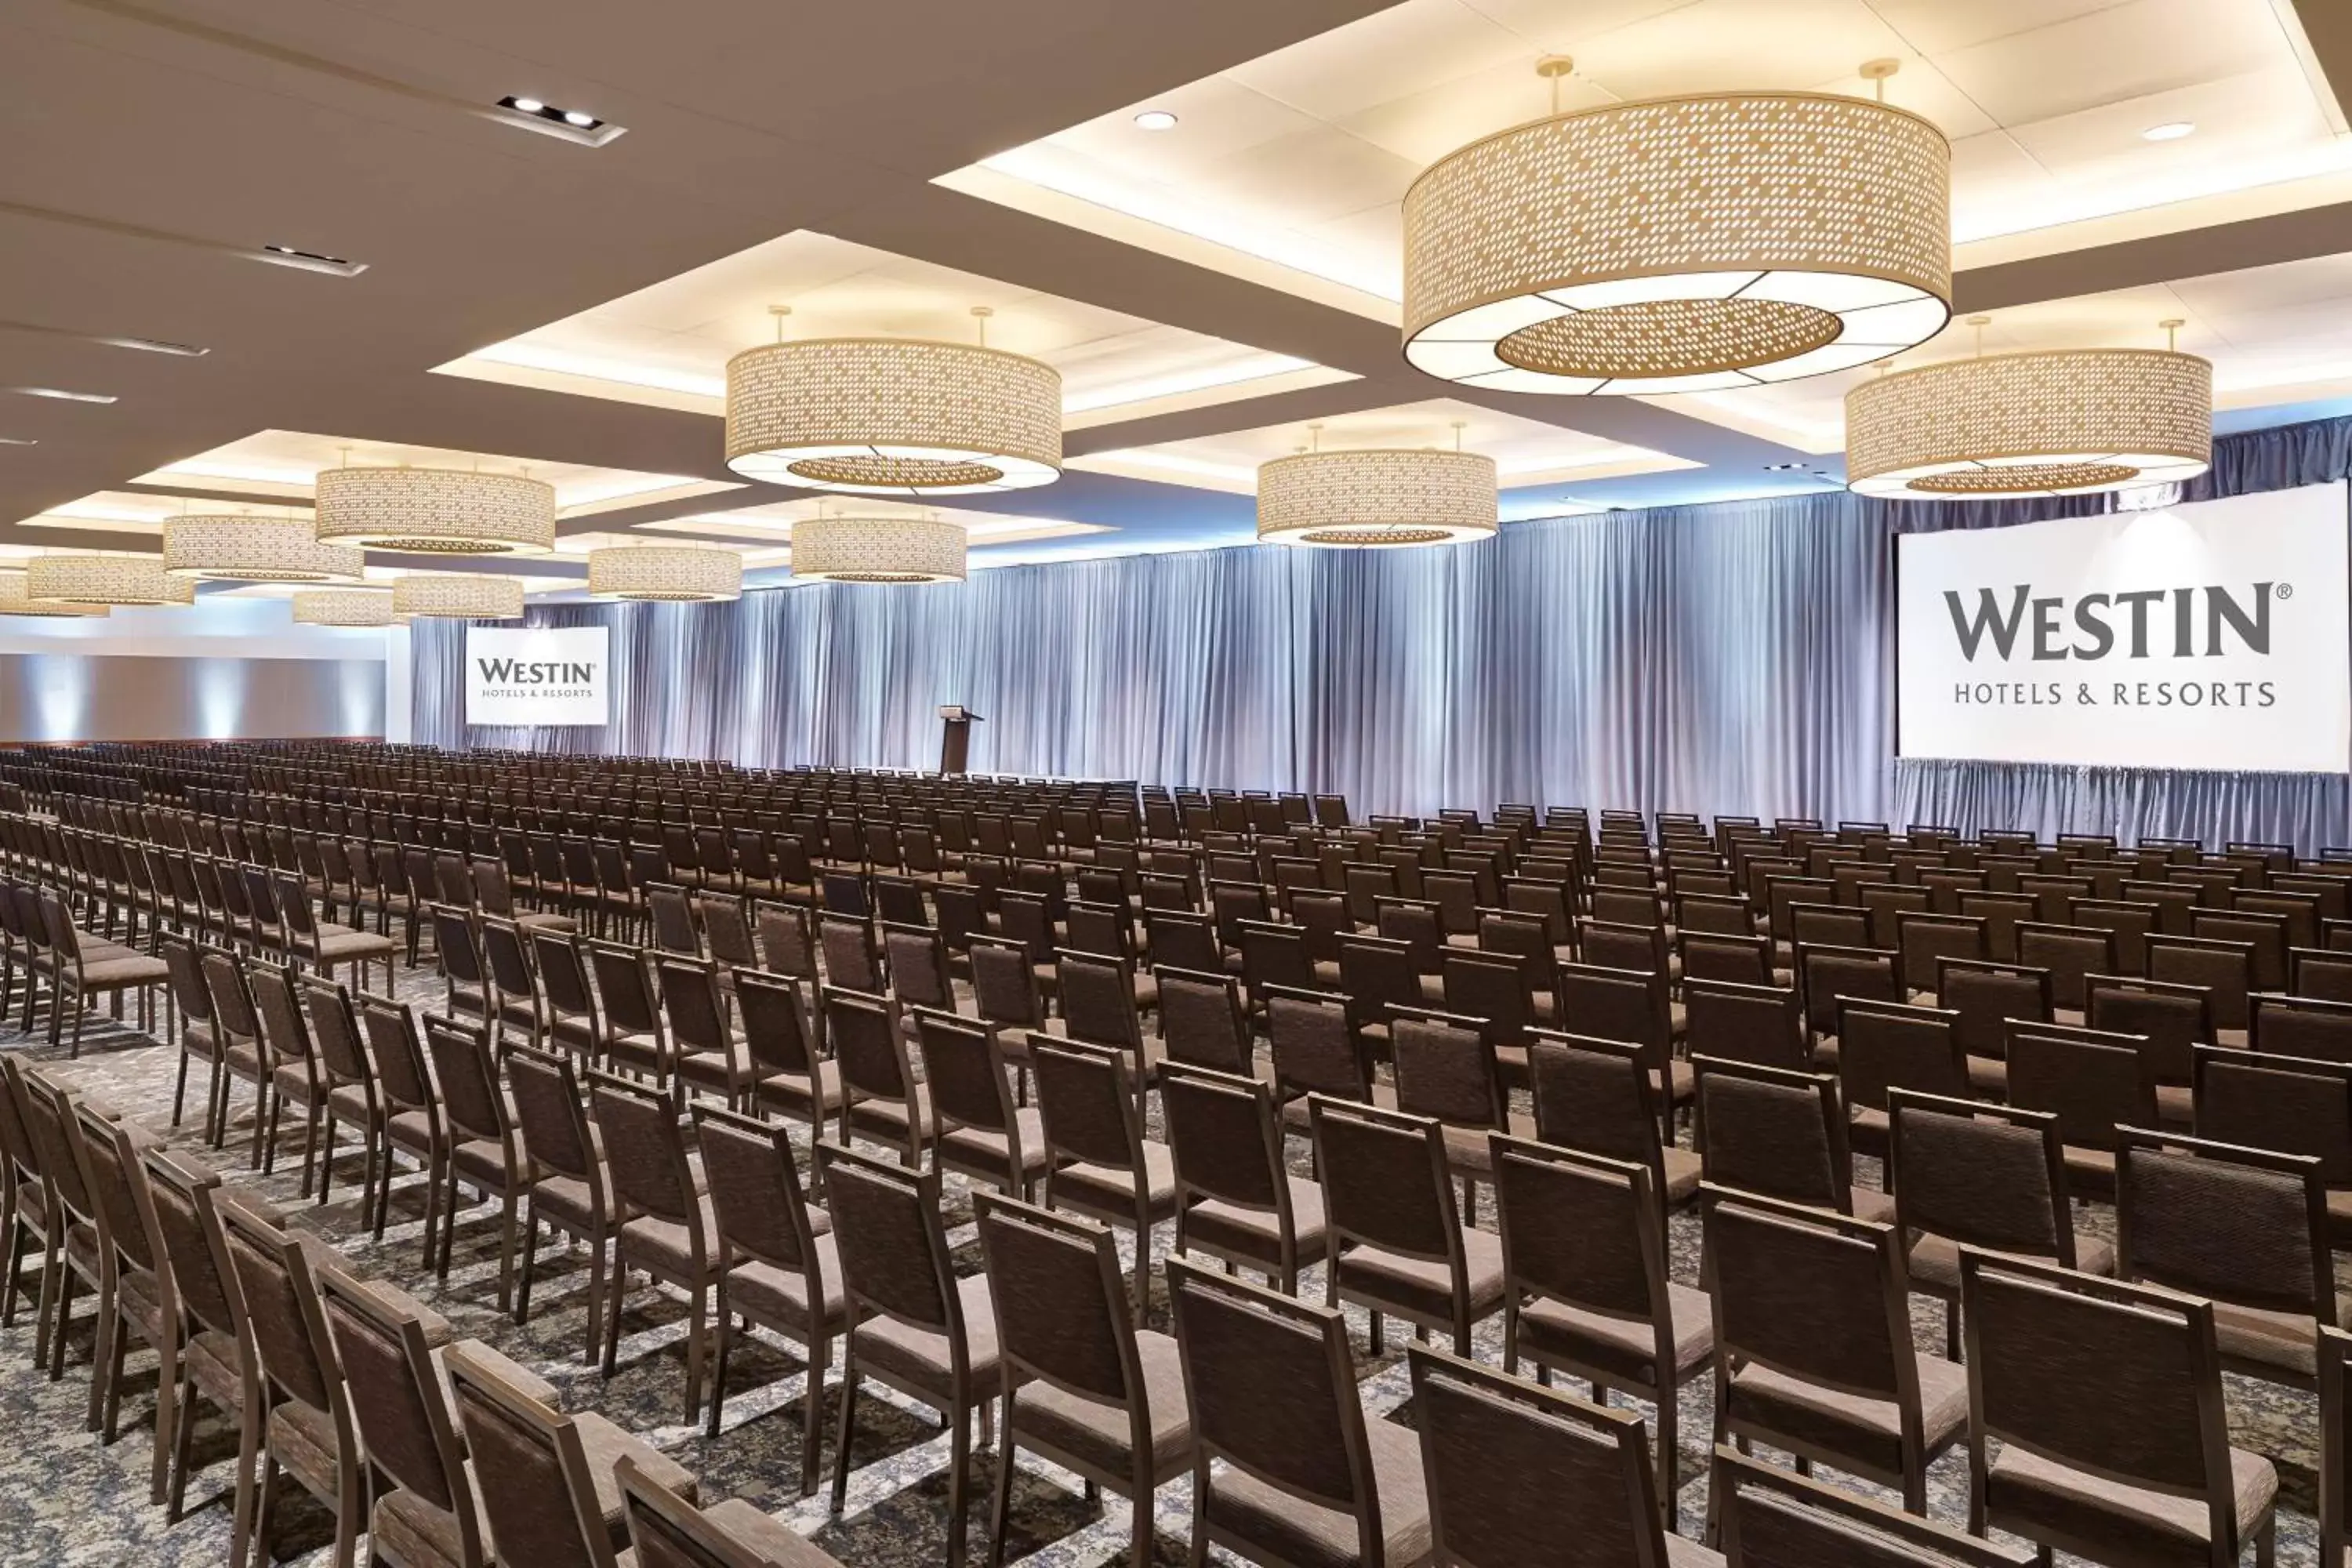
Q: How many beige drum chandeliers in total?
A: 12